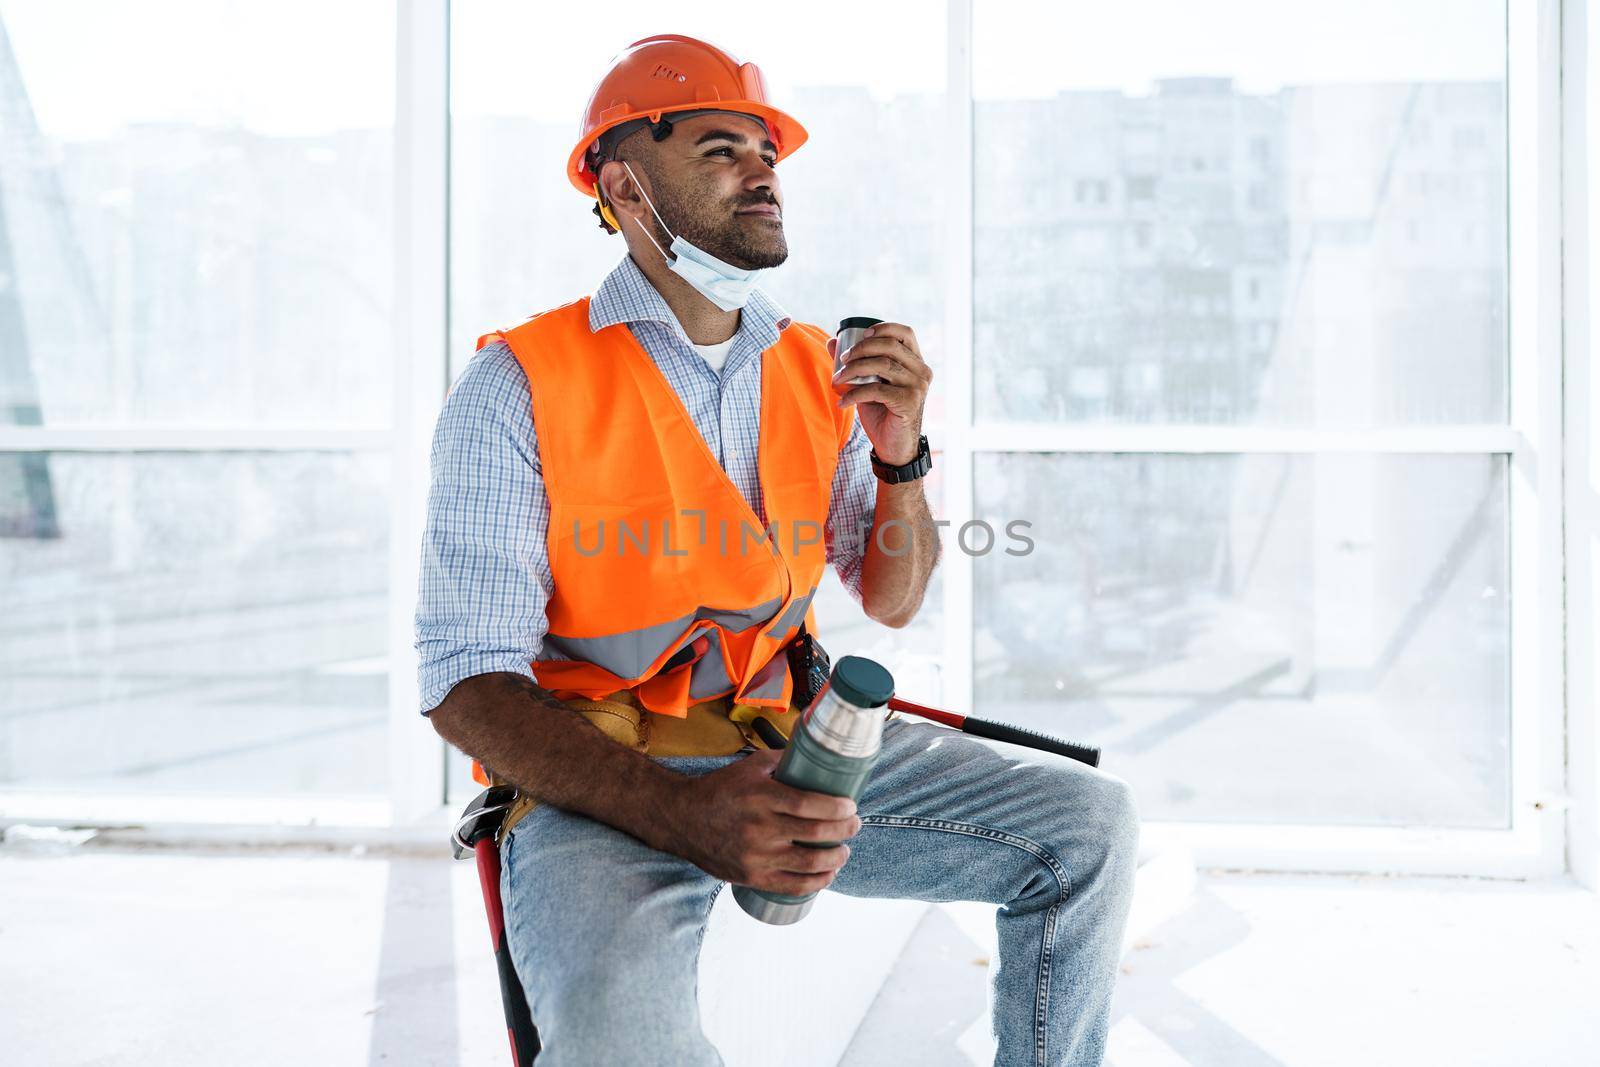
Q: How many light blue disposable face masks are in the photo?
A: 1